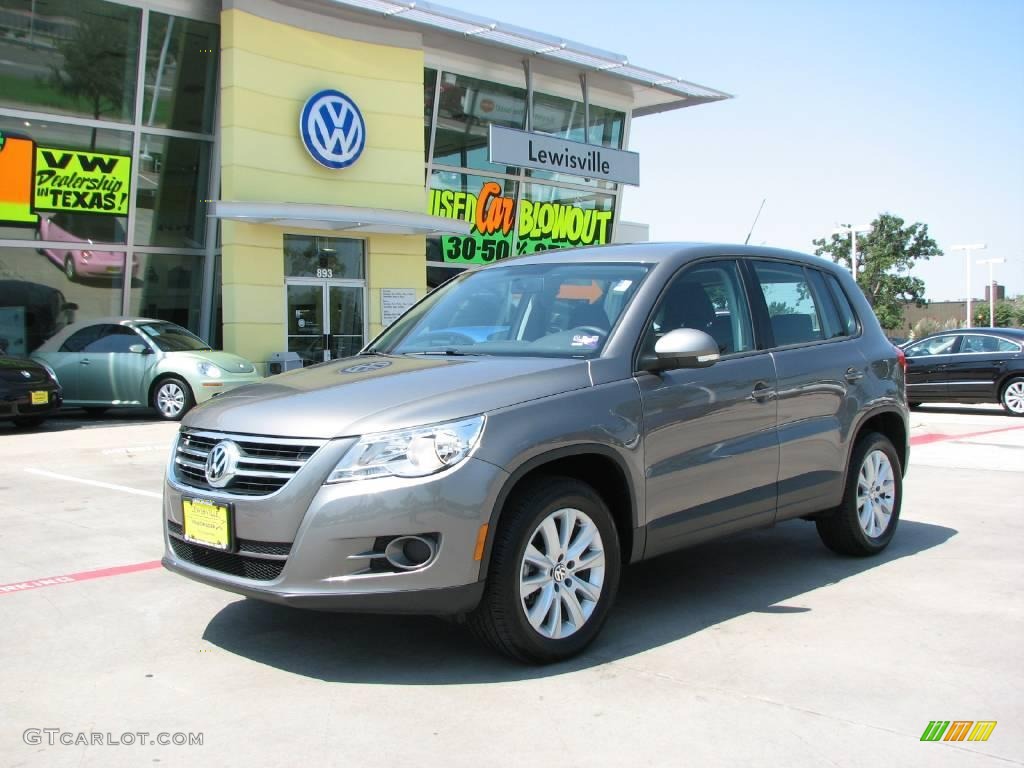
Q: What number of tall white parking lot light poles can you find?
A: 3